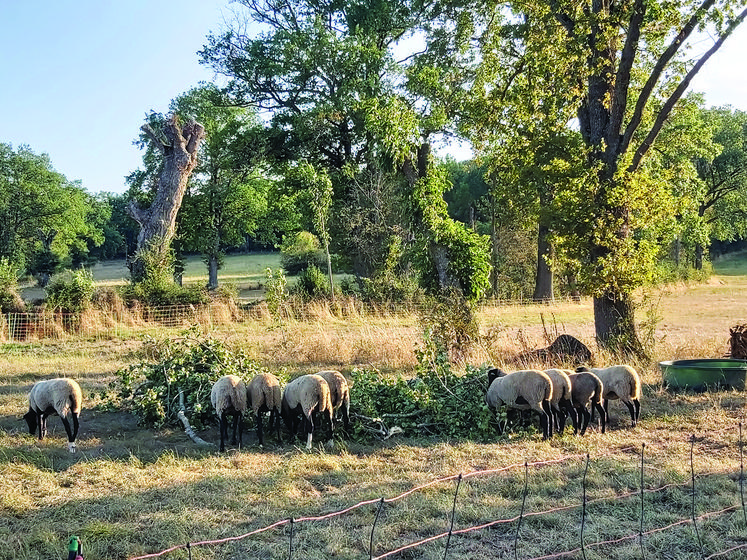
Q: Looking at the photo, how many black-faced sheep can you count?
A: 9